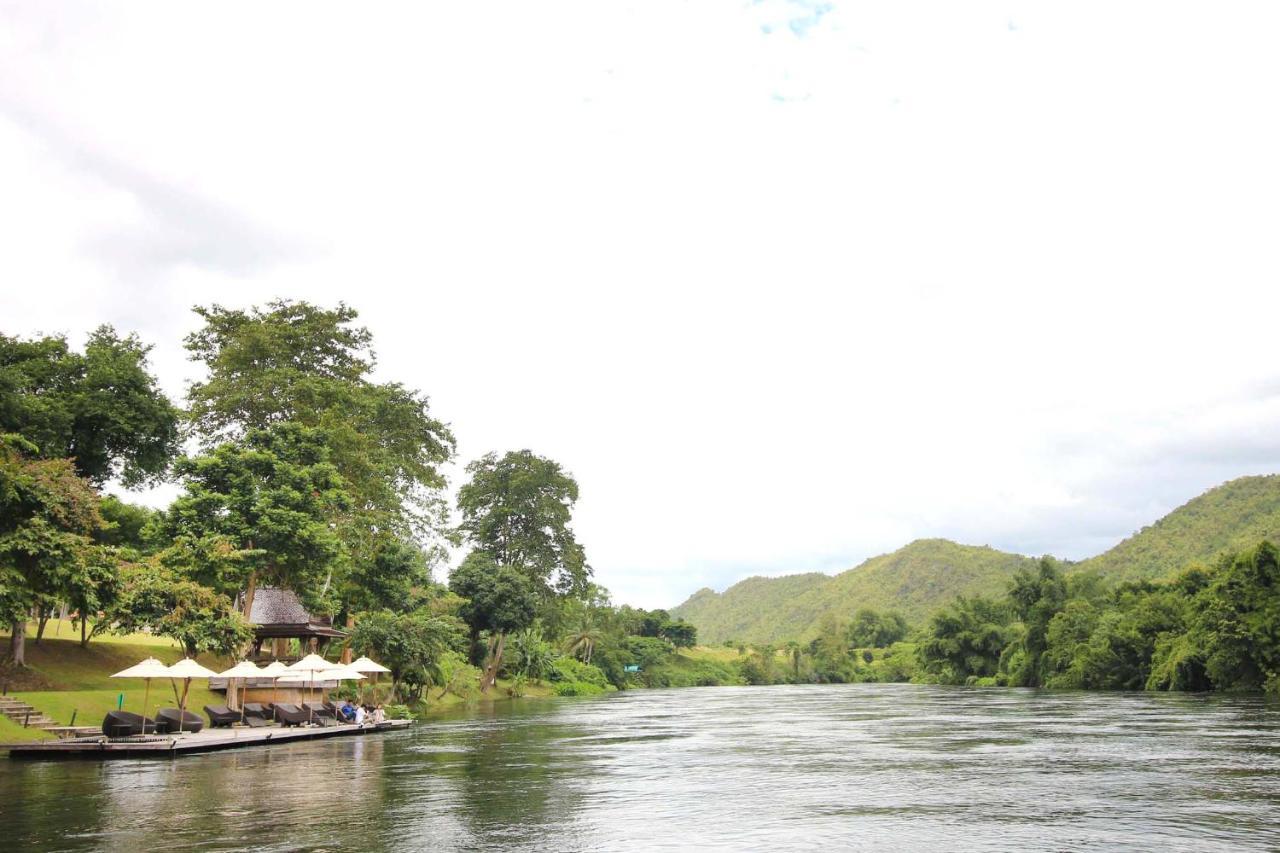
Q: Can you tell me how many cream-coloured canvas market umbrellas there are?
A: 8